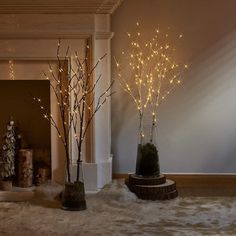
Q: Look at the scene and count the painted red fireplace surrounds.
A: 0